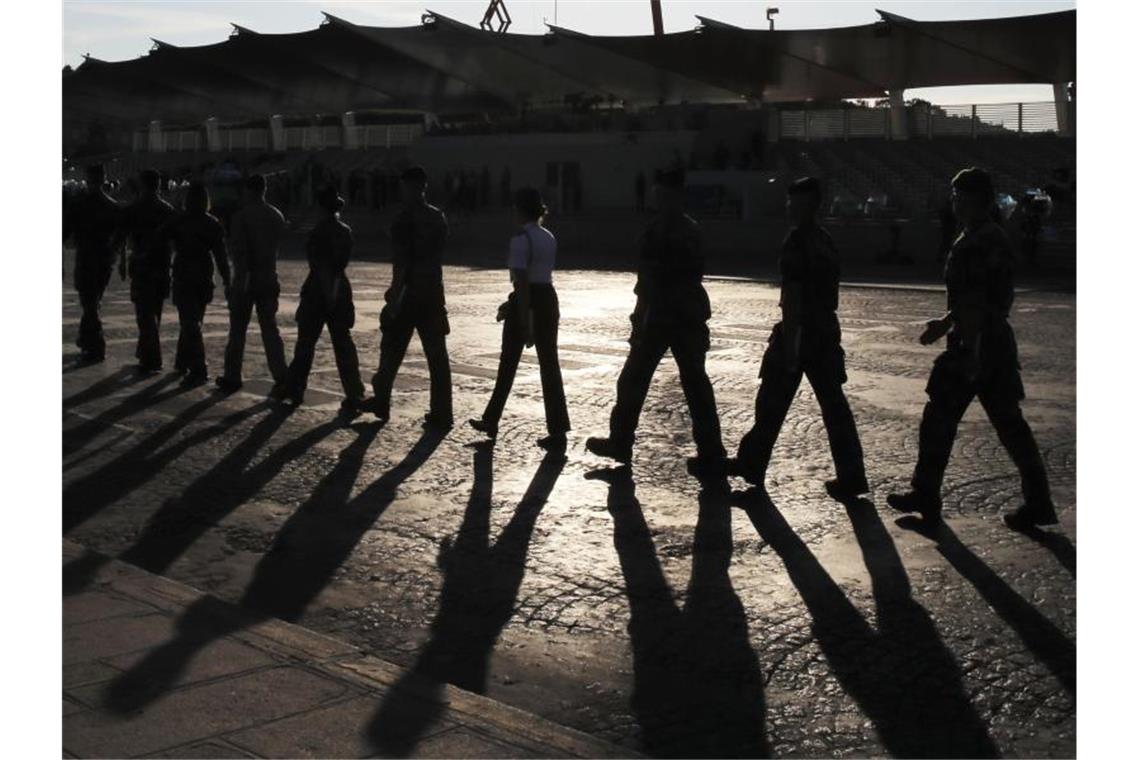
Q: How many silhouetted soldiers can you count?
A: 10